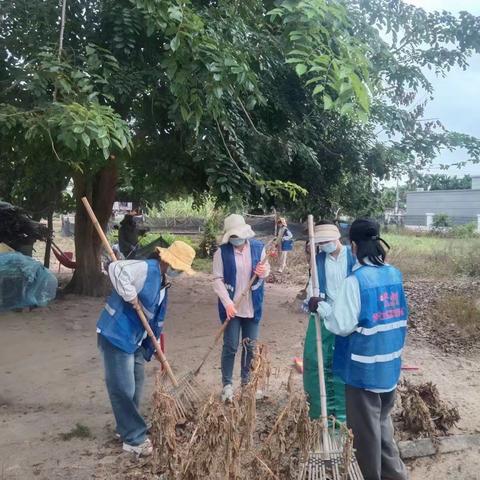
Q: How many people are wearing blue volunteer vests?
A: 5